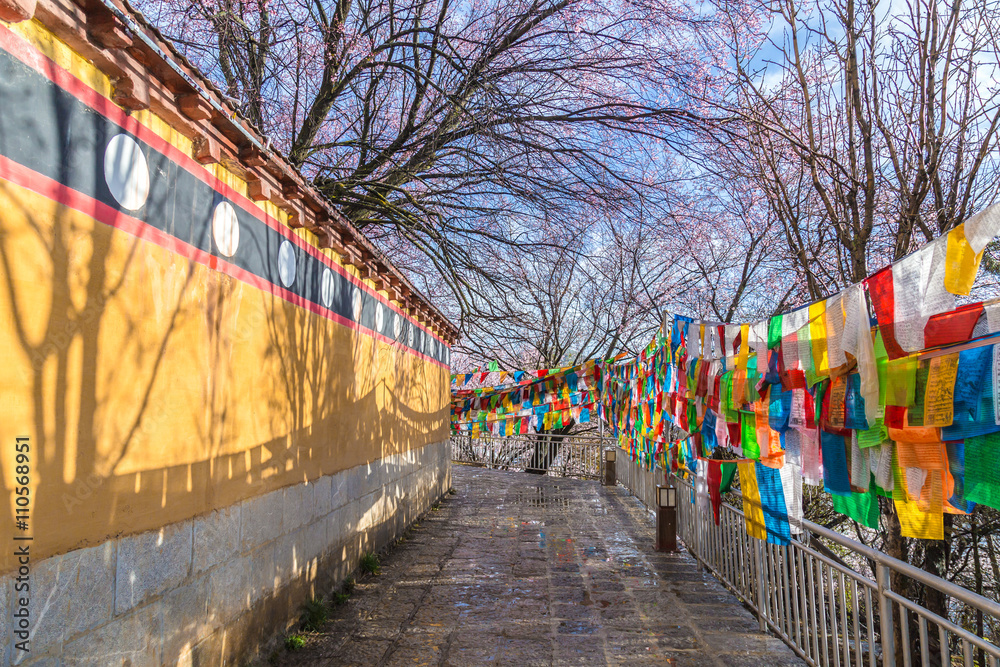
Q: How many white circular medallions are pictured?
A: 12